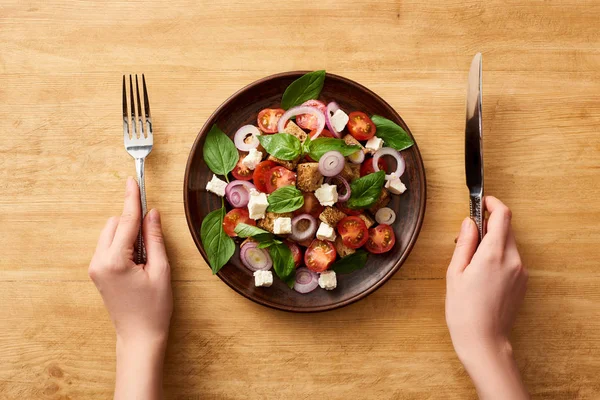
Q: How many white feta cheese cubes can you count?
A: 11